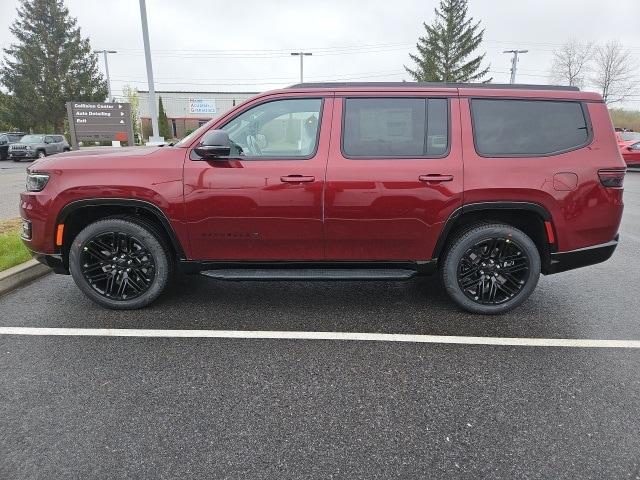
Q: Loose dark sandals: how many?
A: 0